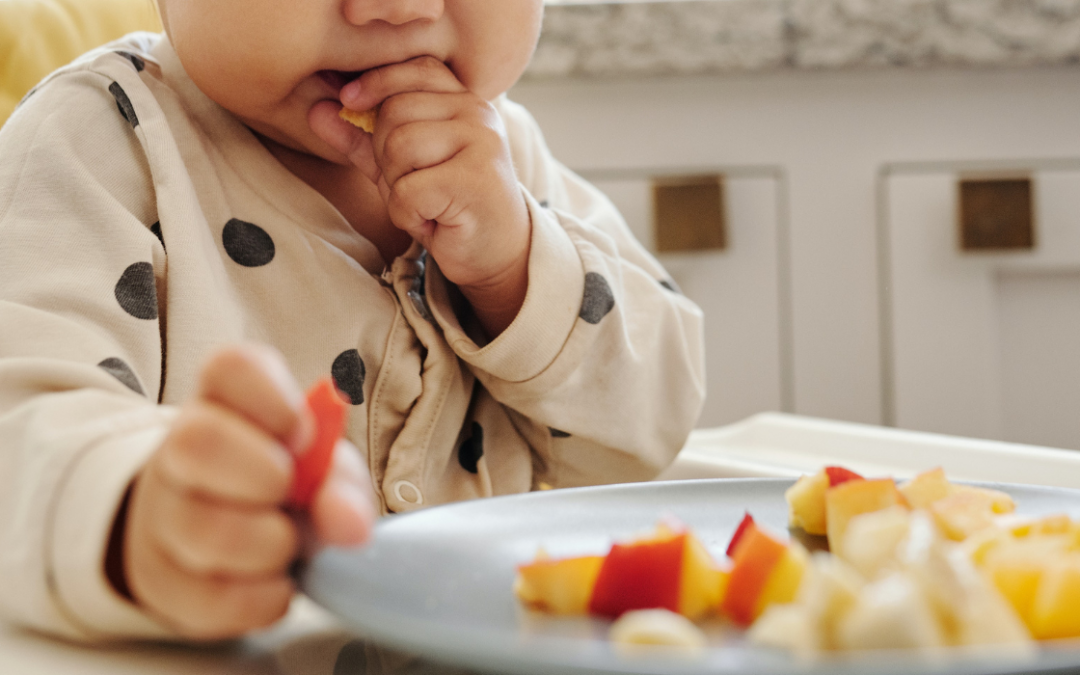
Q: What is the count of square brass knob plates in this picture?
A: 2